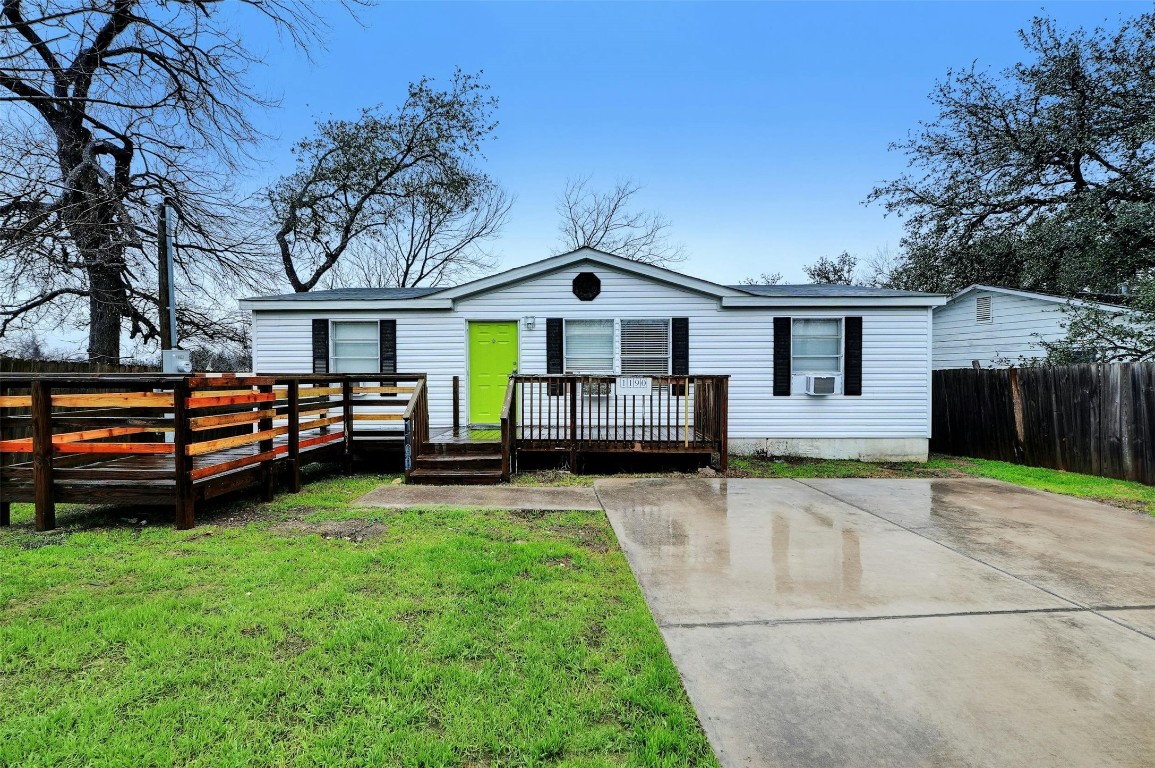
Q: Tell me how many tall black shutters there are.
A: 6